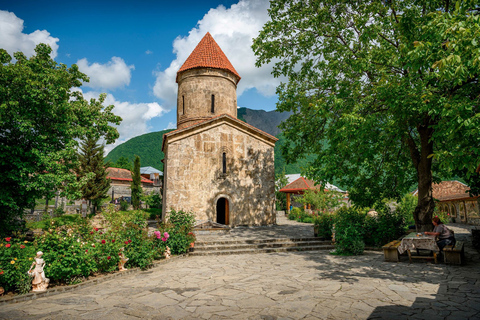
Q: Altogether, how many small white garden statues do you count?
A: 3